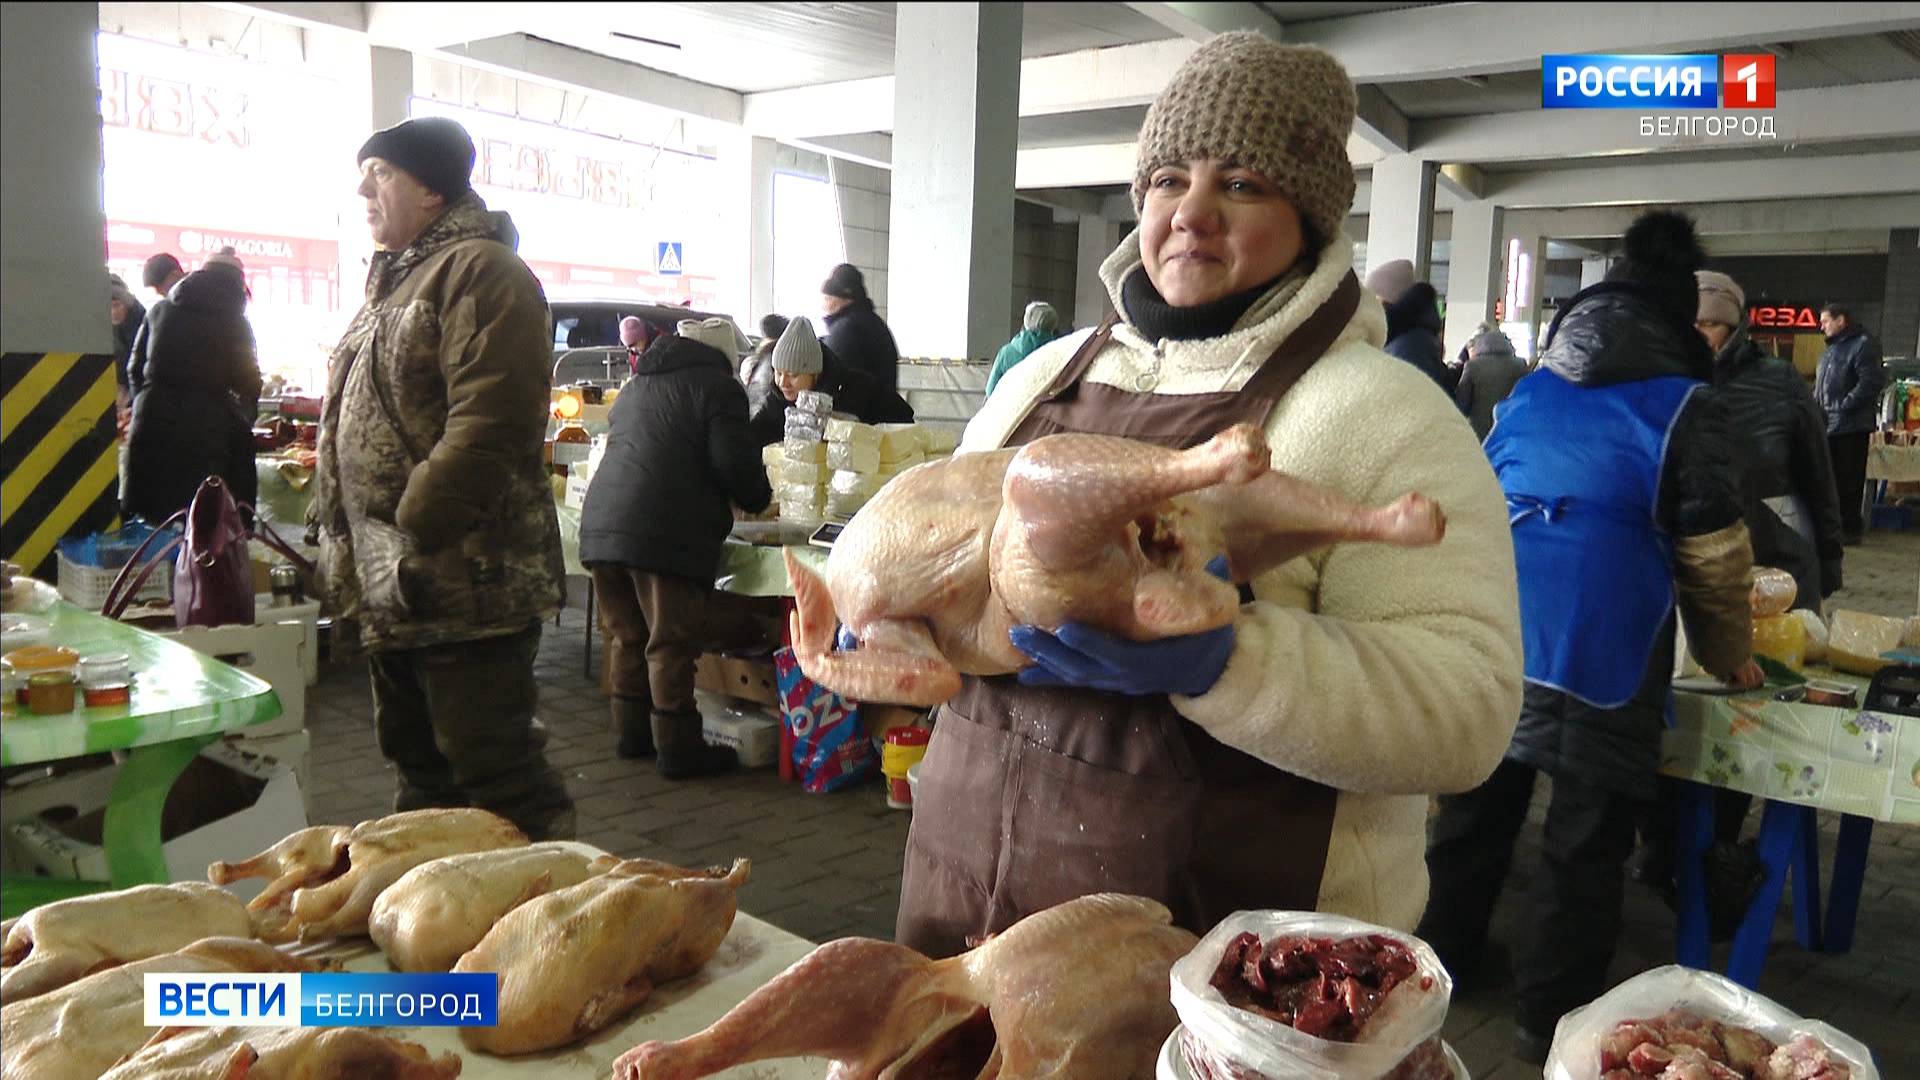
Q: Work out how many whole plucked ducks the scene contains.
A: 6